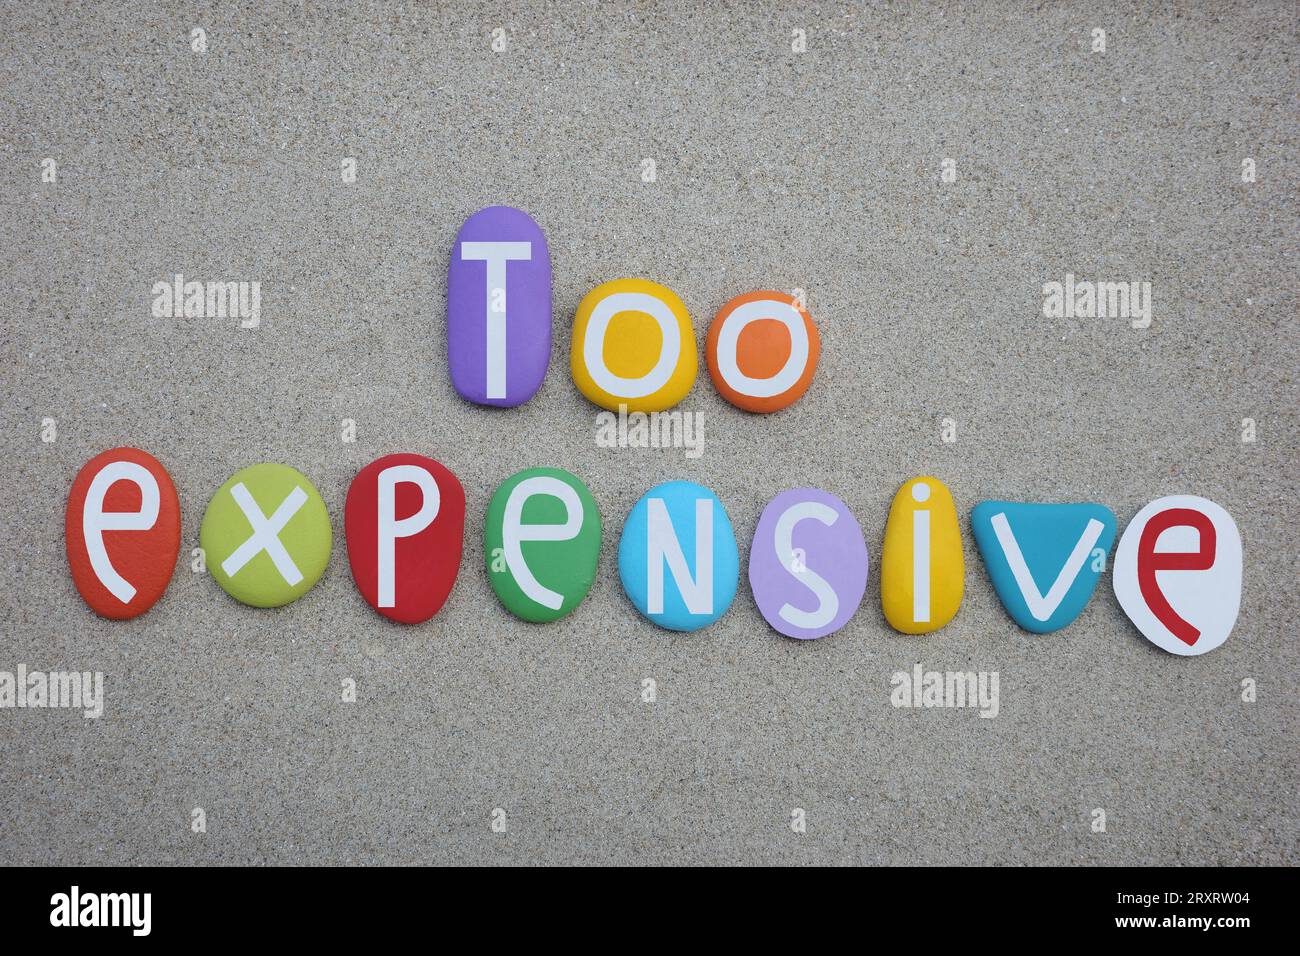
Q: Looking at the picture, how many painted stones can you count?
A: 12